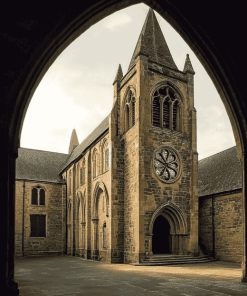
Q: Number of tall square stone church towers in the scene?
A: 1